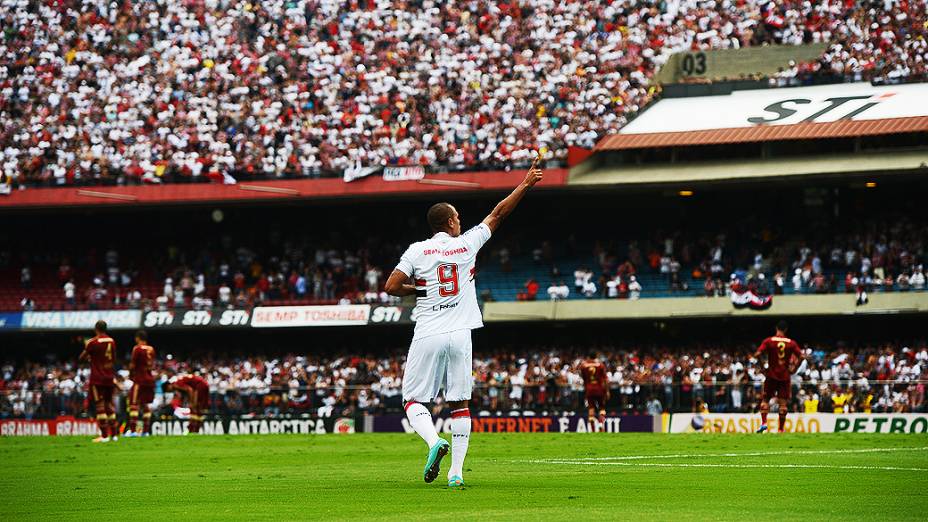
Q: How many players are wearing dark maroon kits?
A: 5